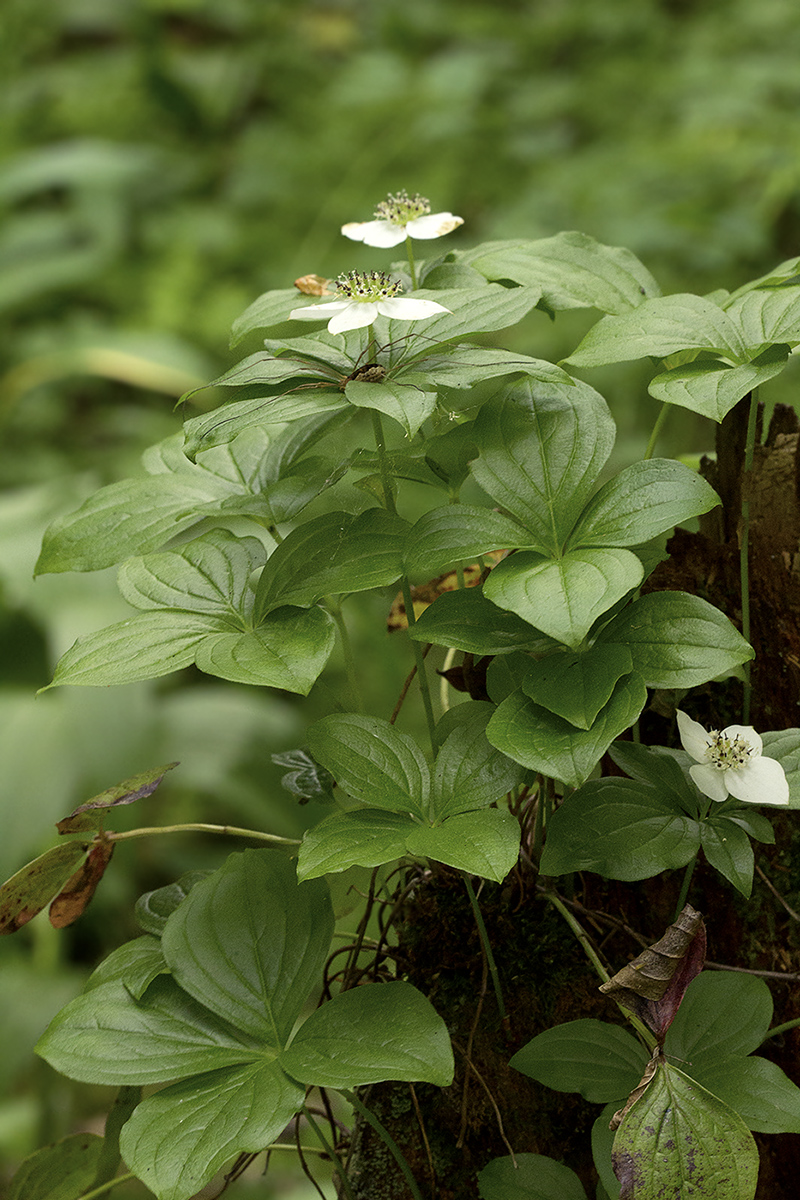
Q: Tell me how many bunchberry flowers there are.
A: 3